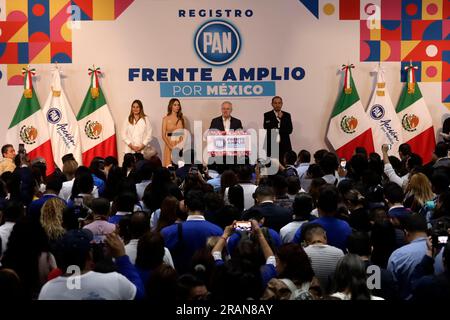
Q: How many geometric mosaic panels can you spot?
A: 2